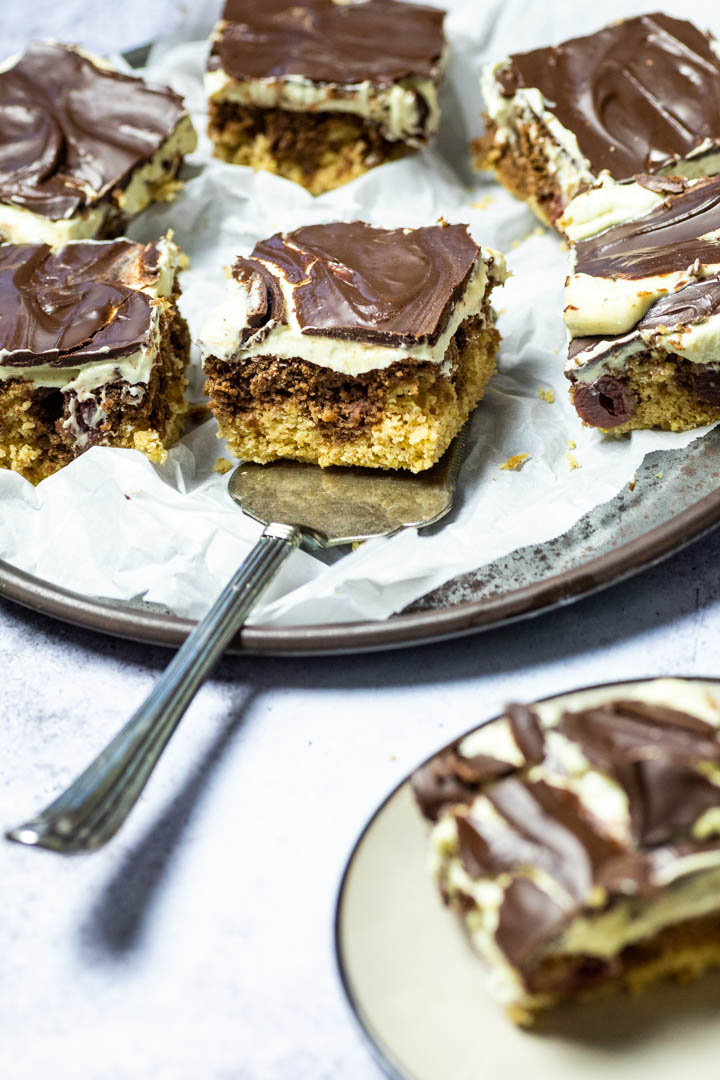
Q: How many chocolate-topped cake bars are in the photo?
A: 7